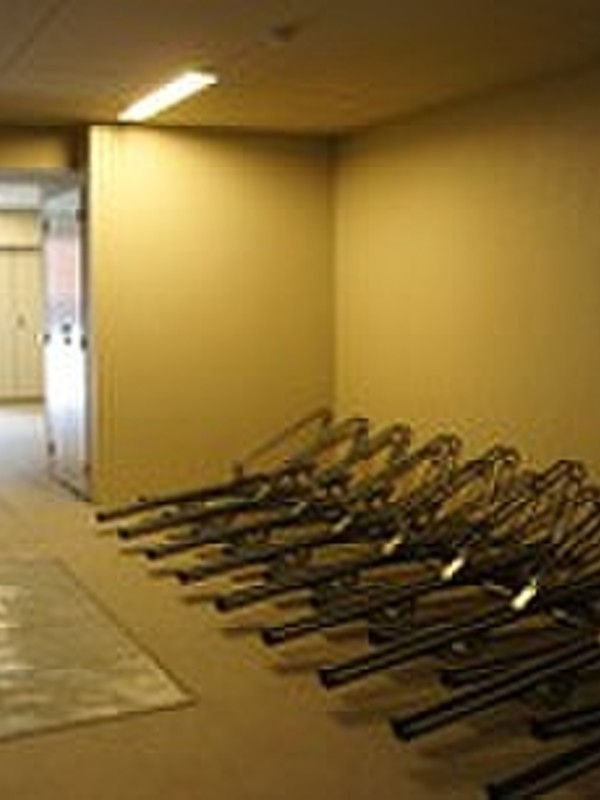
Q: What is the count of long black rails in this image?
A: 9